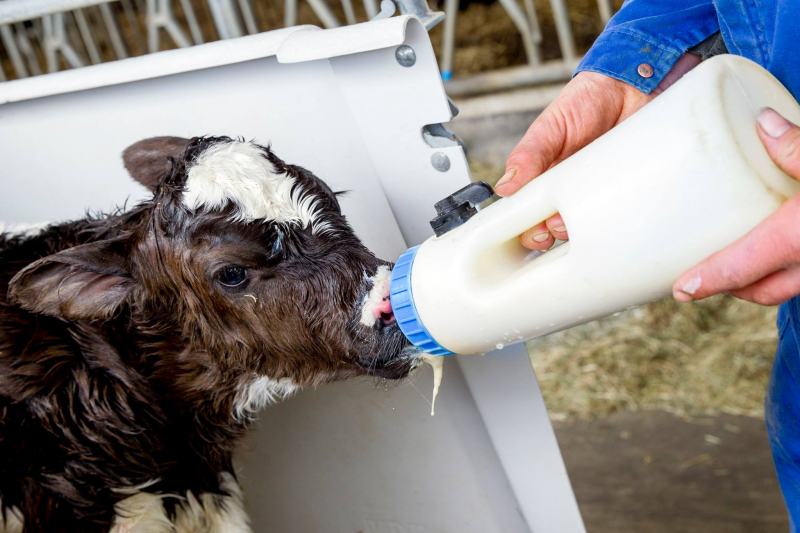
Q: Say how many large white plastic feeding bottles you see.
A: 1